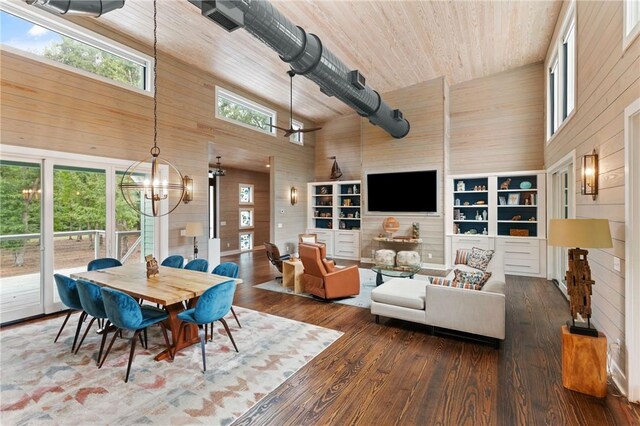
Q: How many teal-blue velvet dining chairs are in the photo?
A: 8